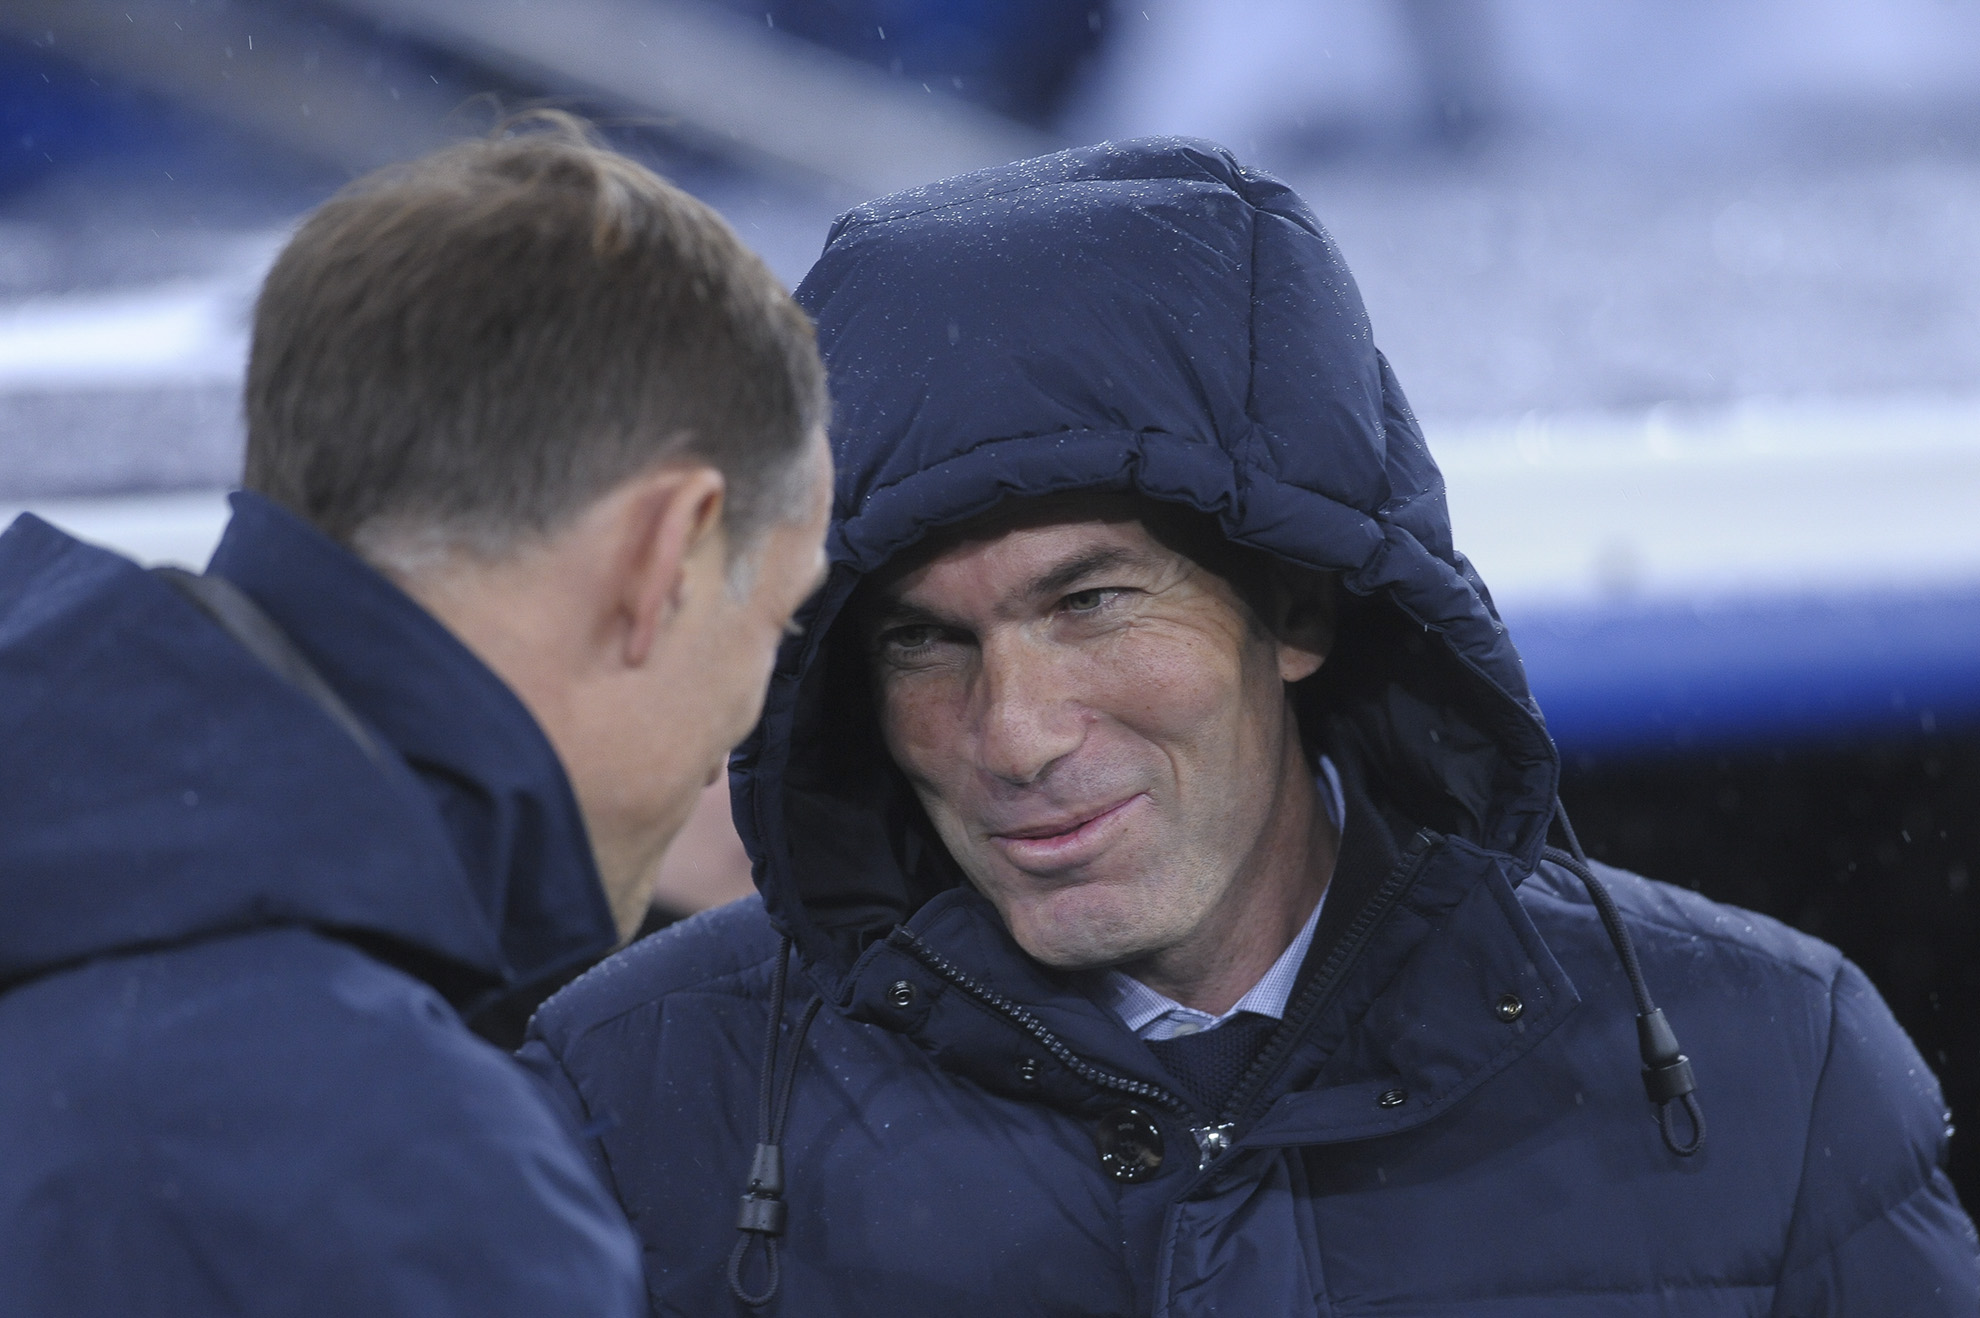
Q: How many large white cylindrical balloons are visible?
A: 0